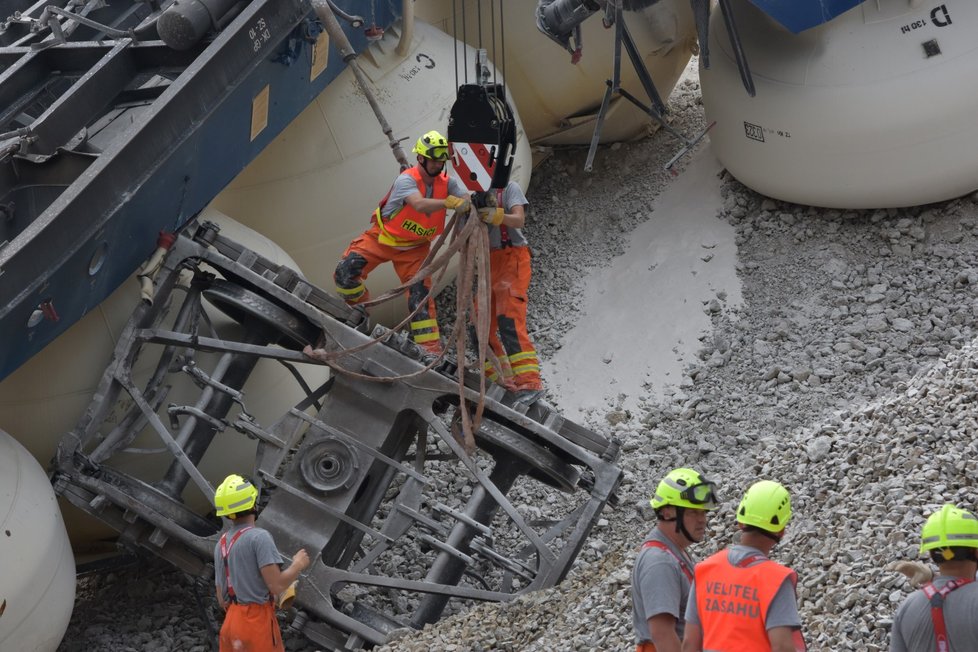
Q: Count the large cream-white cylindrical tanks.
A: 5